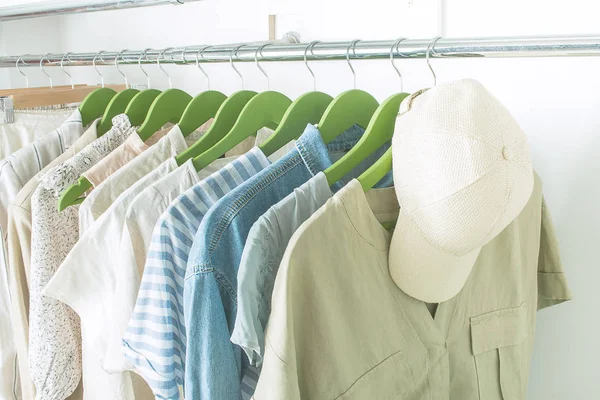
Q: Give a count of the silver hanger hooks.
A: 14